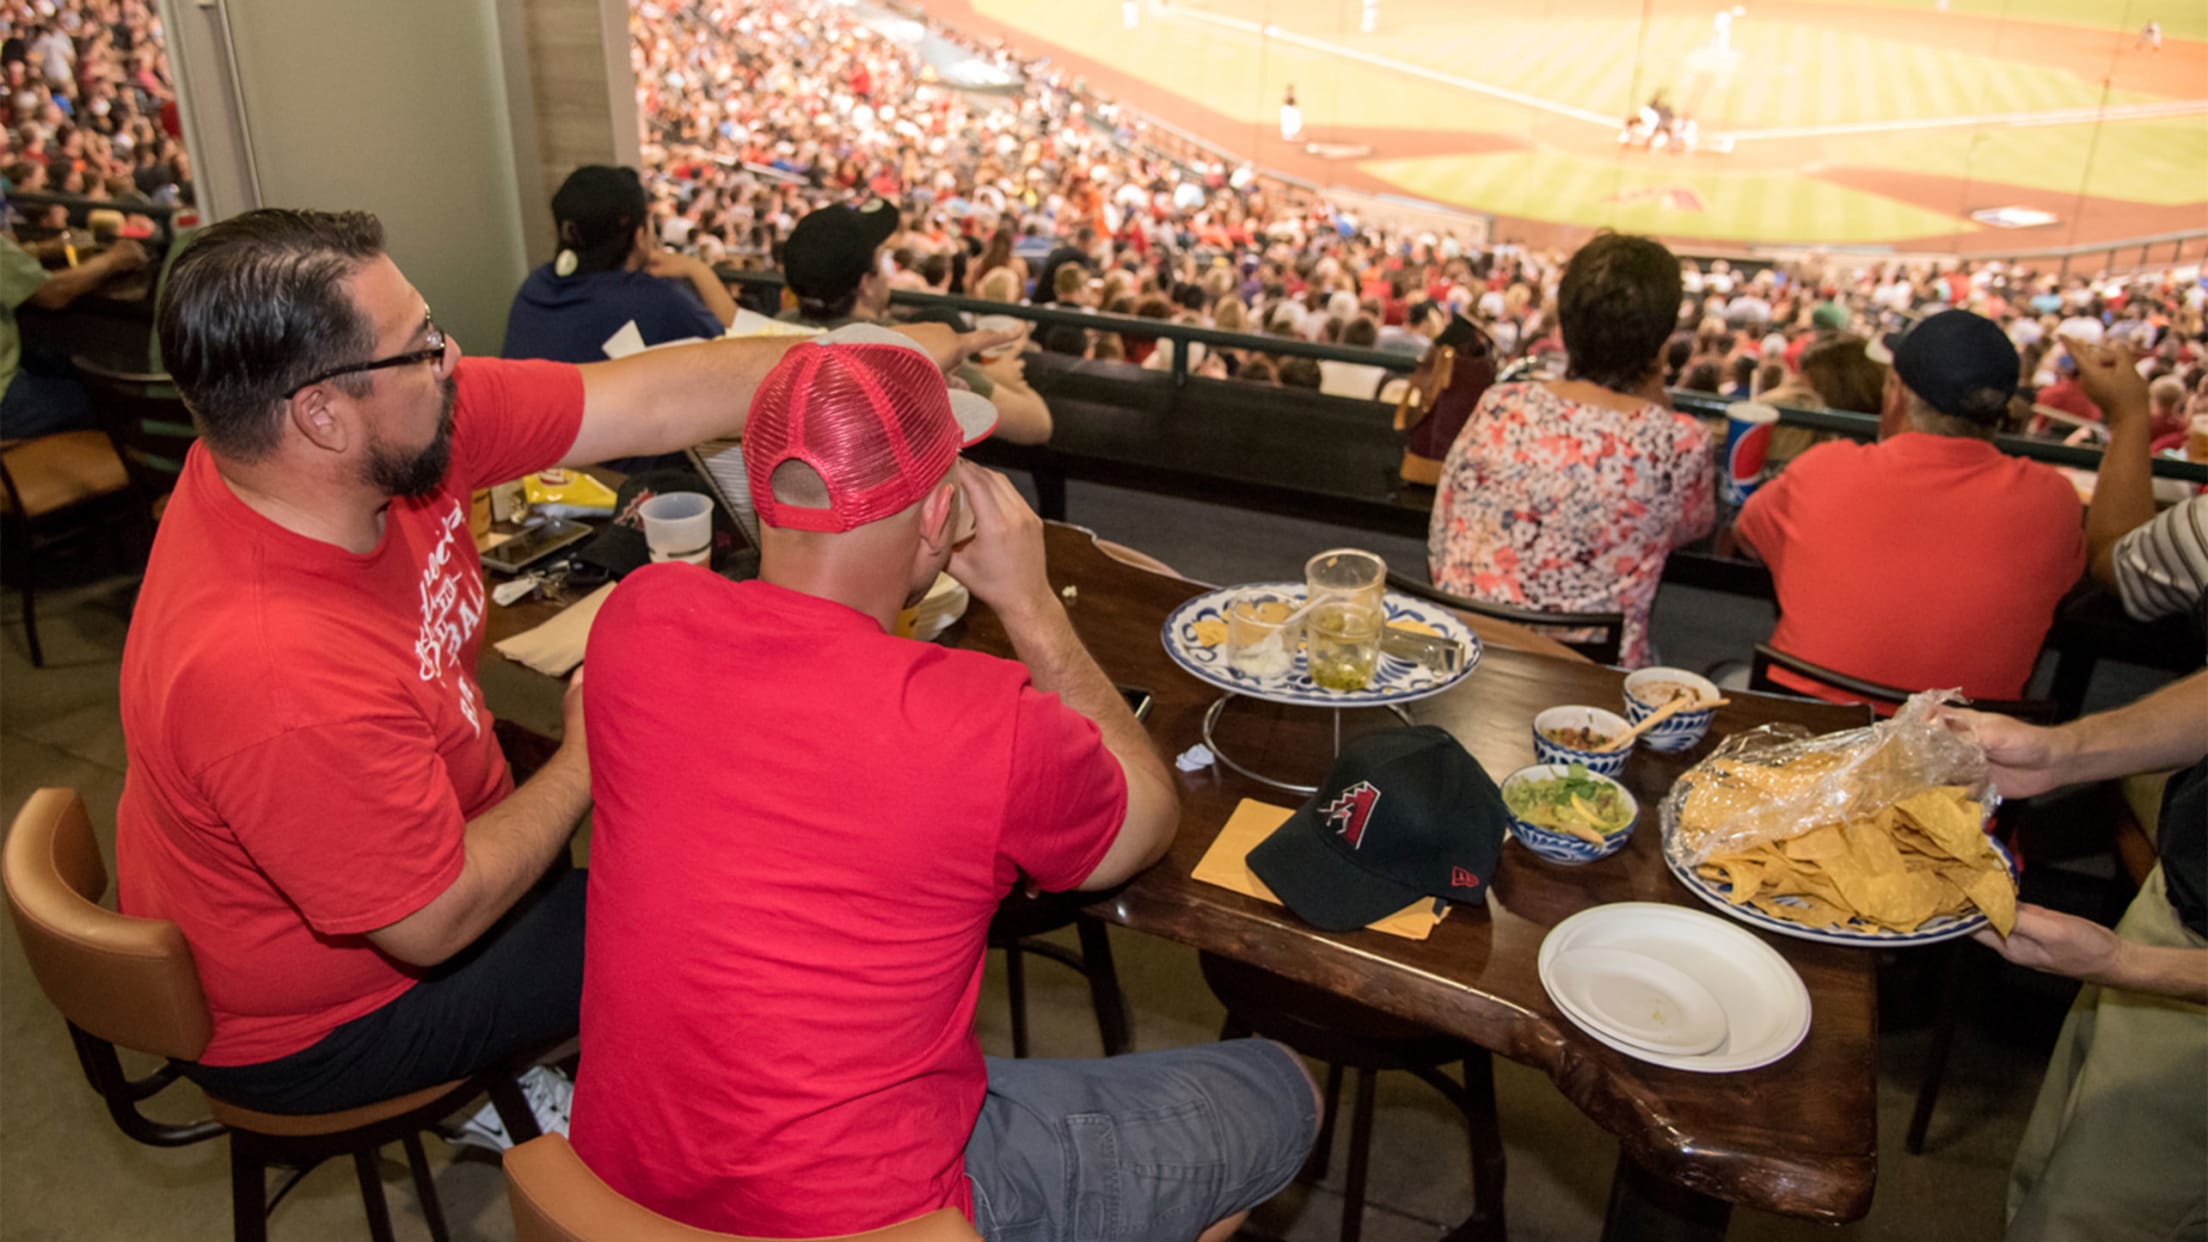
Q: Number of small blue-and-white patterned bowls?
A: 3